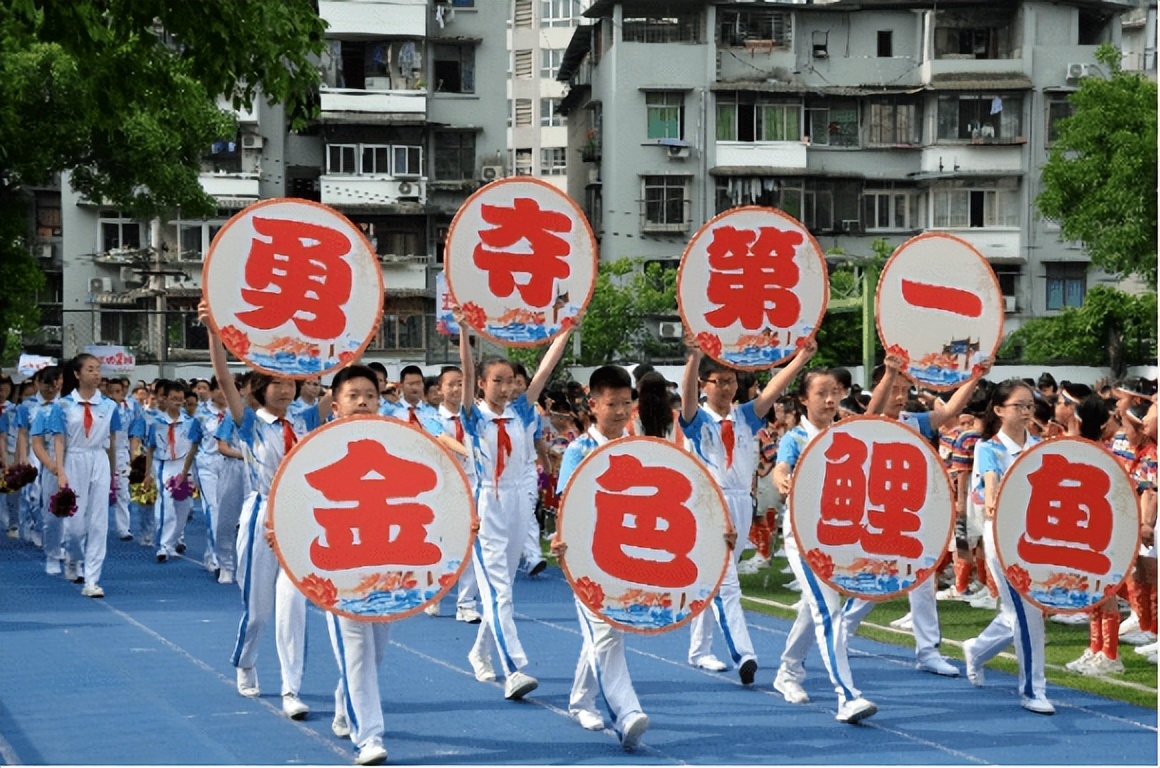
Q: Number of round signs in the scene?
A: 8